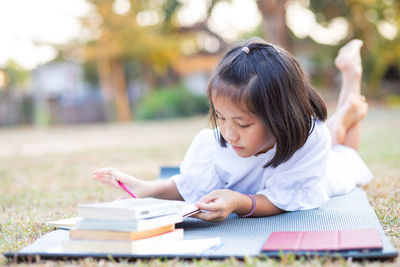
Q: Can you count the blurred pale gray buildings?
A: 1